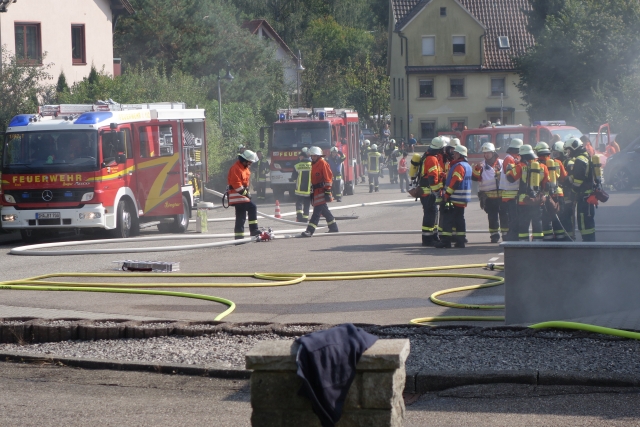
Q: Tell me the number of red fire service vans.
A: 3